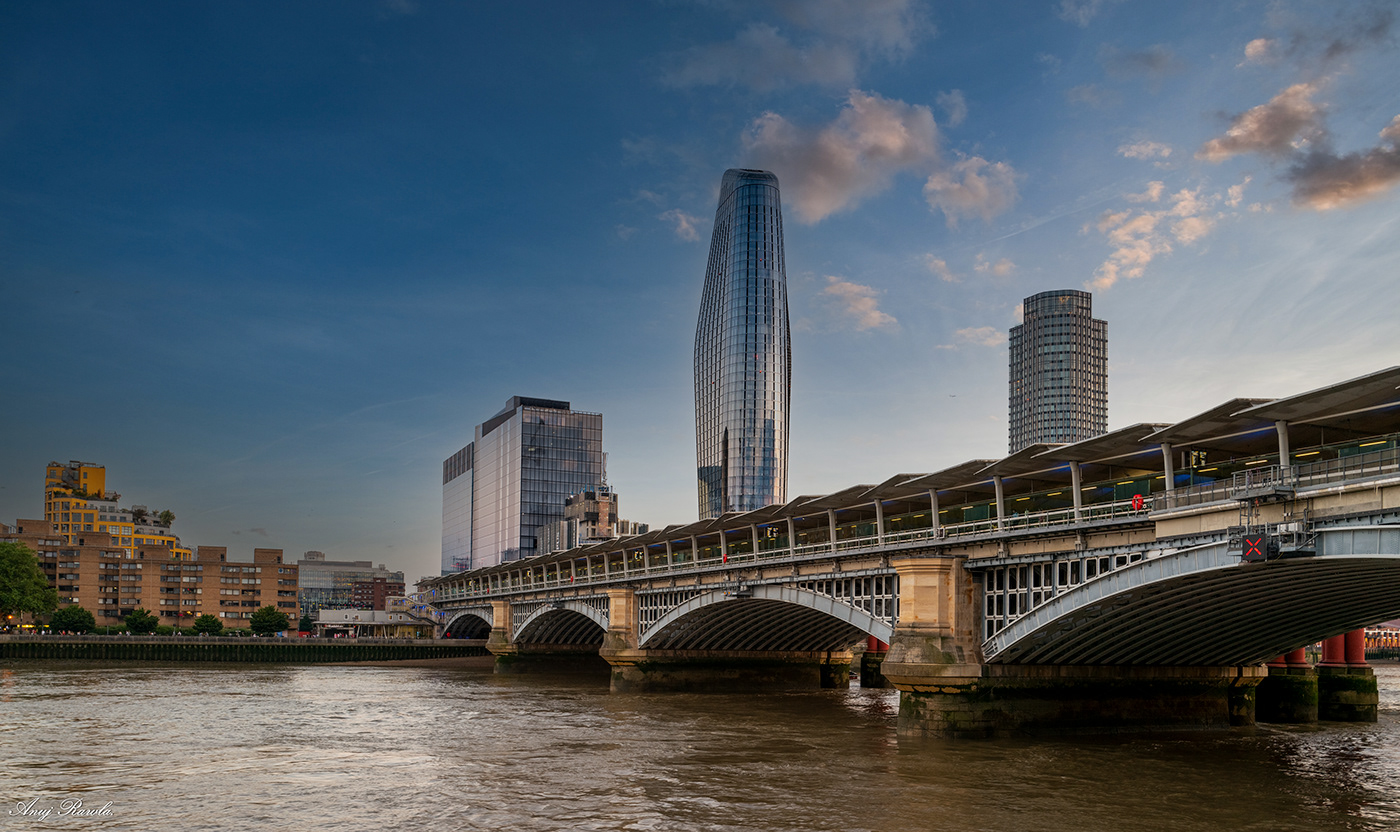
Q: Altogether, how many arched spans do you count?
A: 4